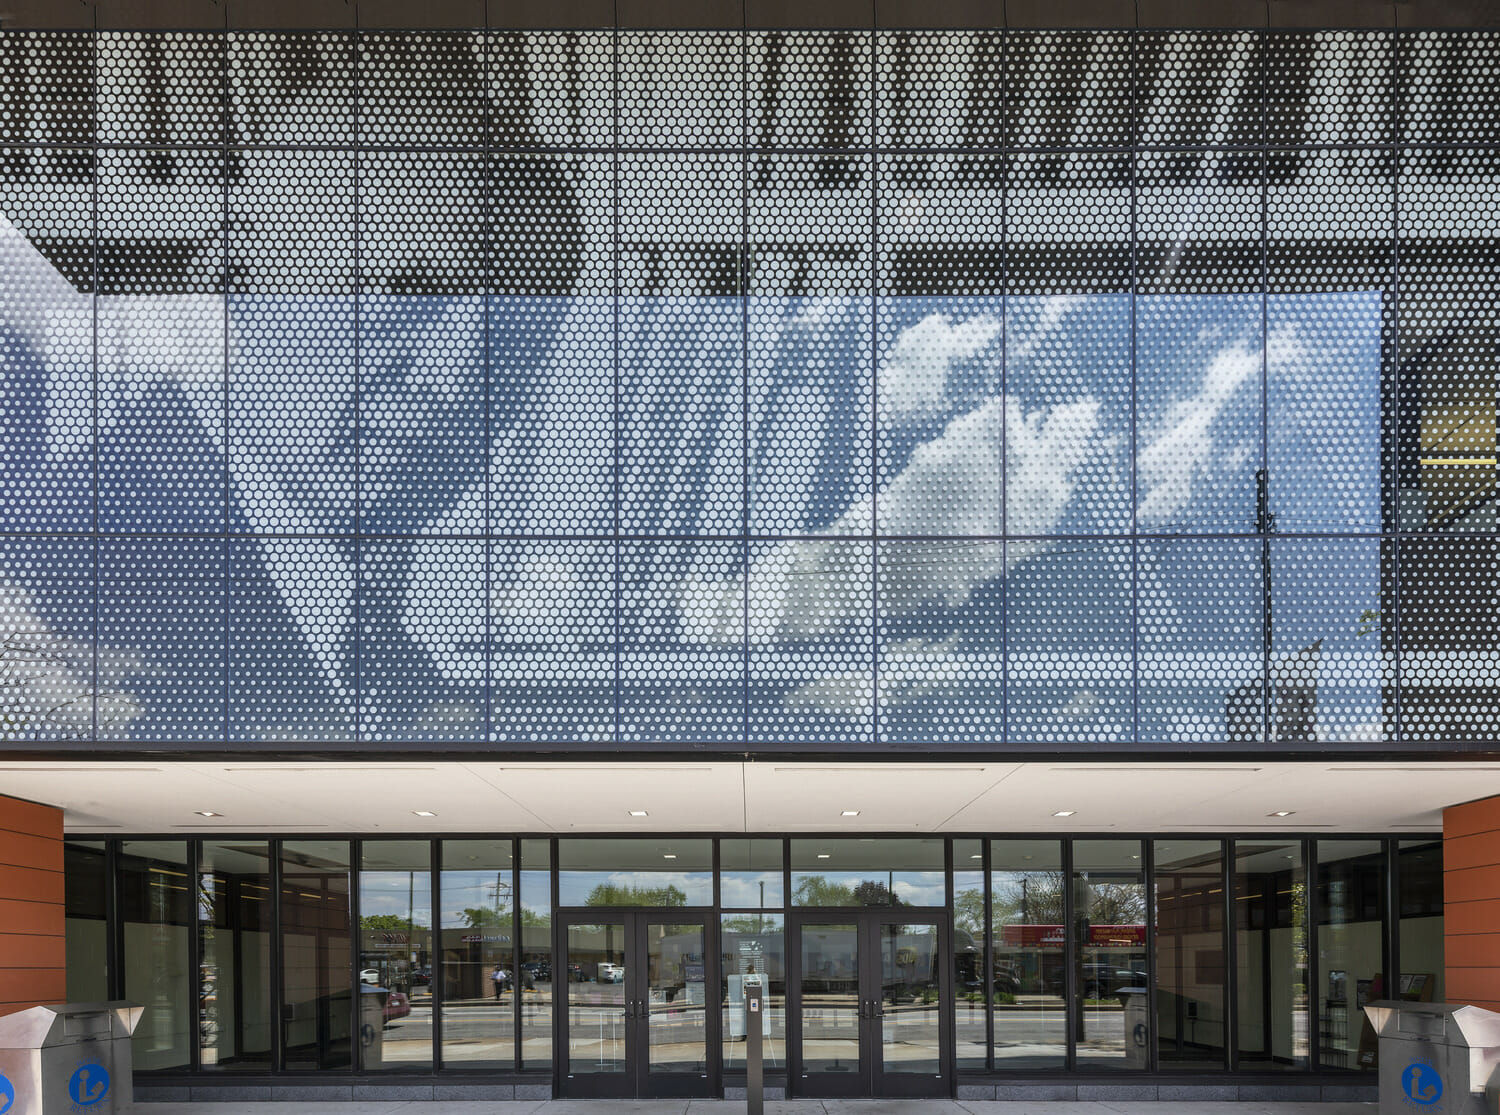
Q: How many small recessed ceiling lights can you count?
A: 6